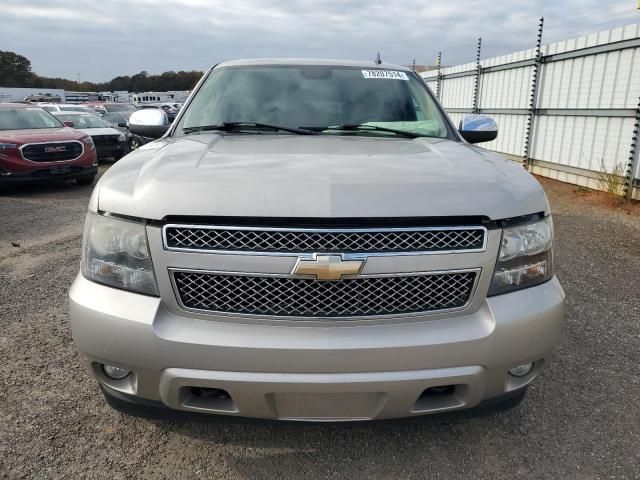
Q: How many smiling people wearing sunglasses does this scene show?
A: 0